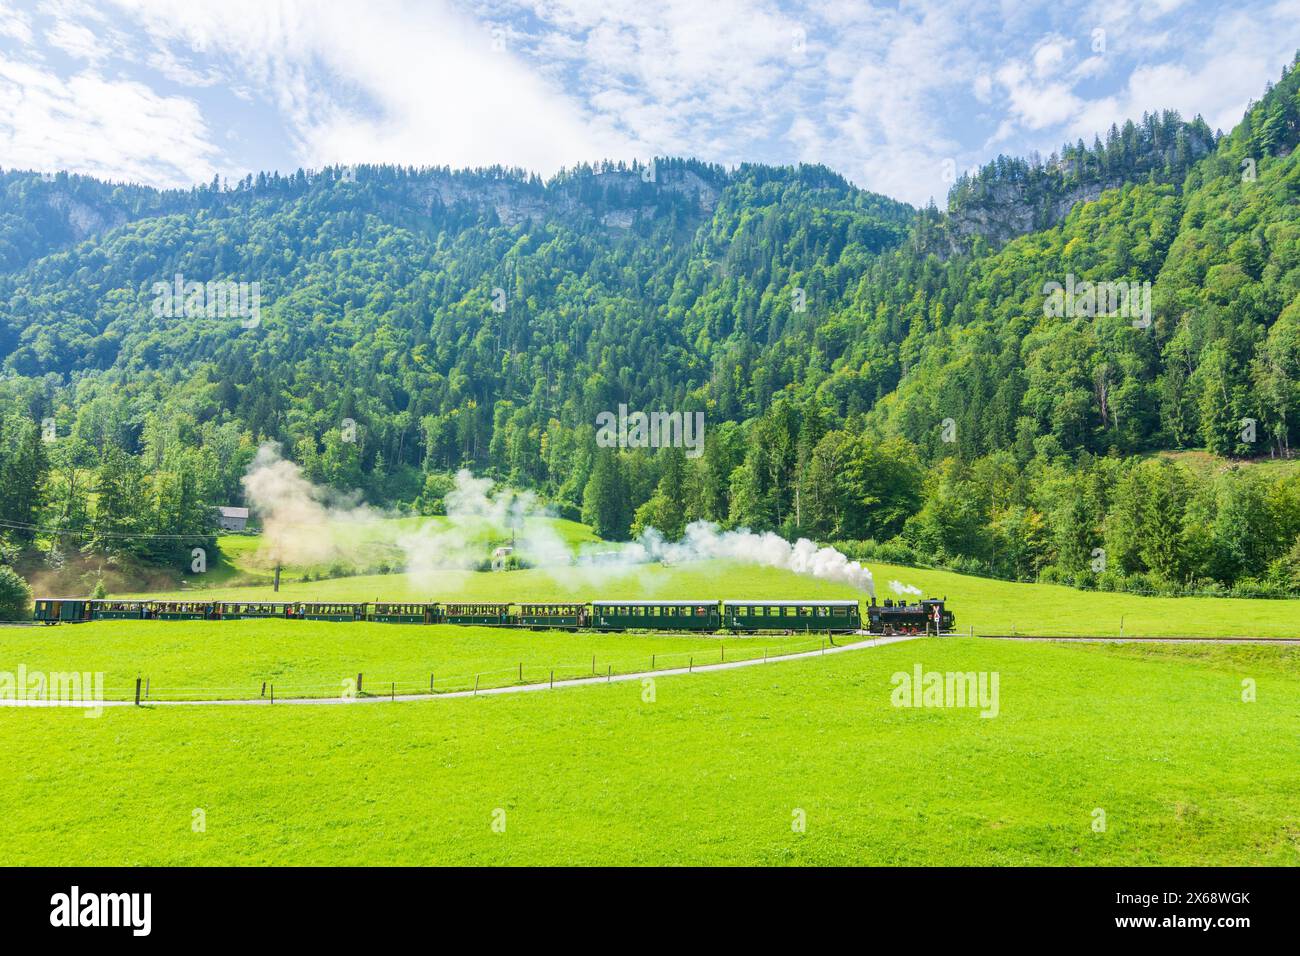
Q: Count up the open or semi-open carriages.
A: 7